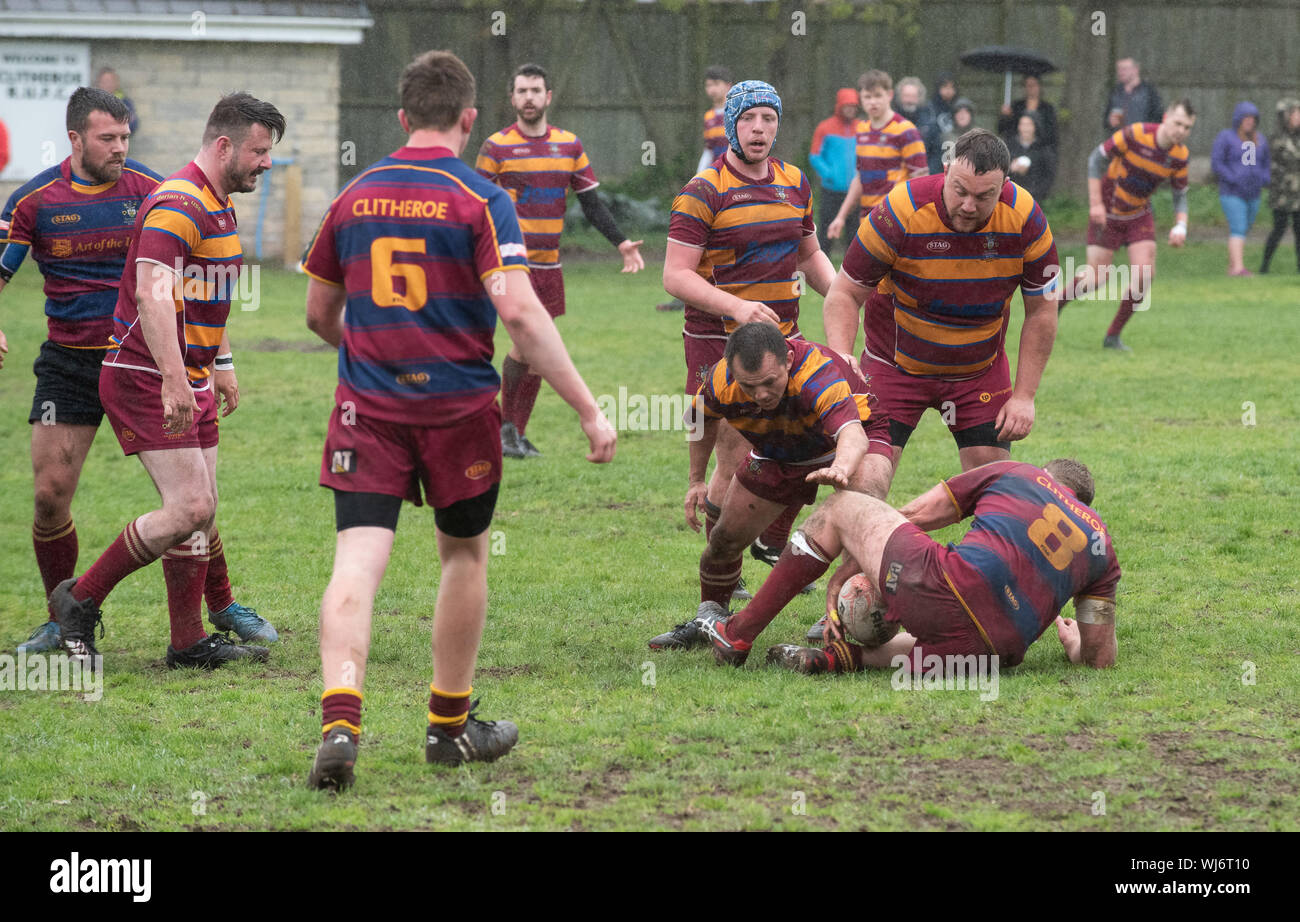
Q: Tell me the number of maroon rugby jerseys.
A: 11